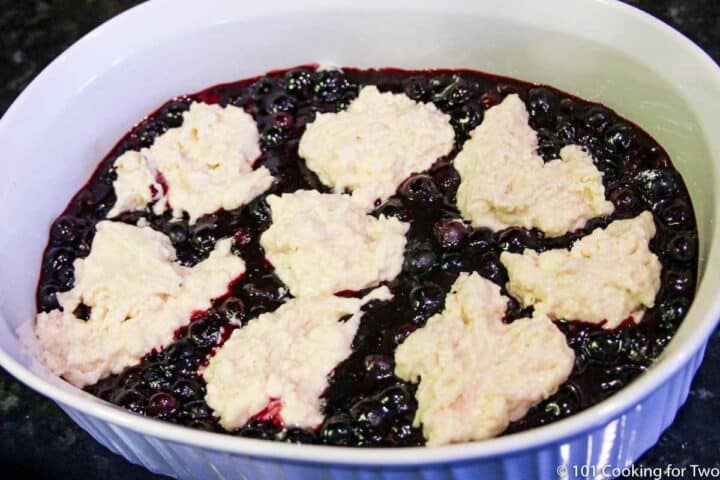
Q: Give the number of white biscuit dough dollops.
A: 8